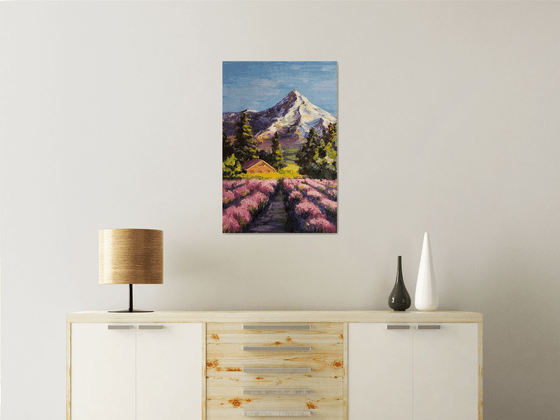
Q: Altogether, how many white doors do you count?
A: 4